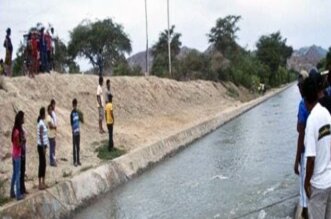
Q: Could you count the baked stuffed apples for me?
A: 0